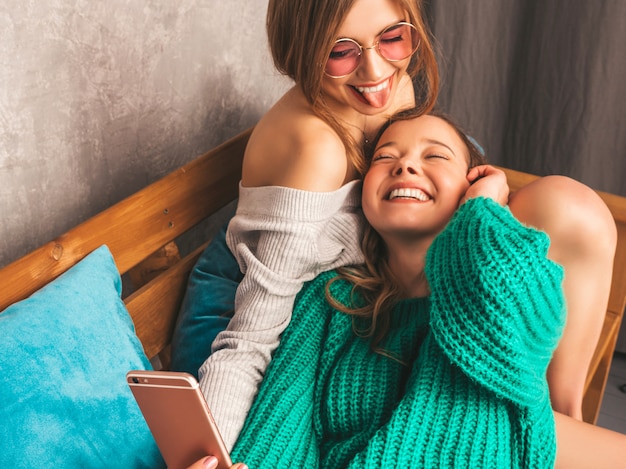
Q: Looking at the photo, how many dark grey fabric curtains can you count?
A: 1